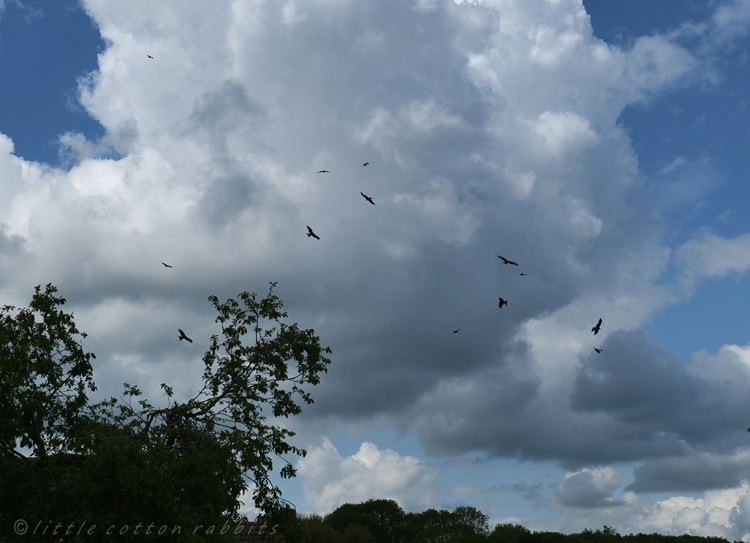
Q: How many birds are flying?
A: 13